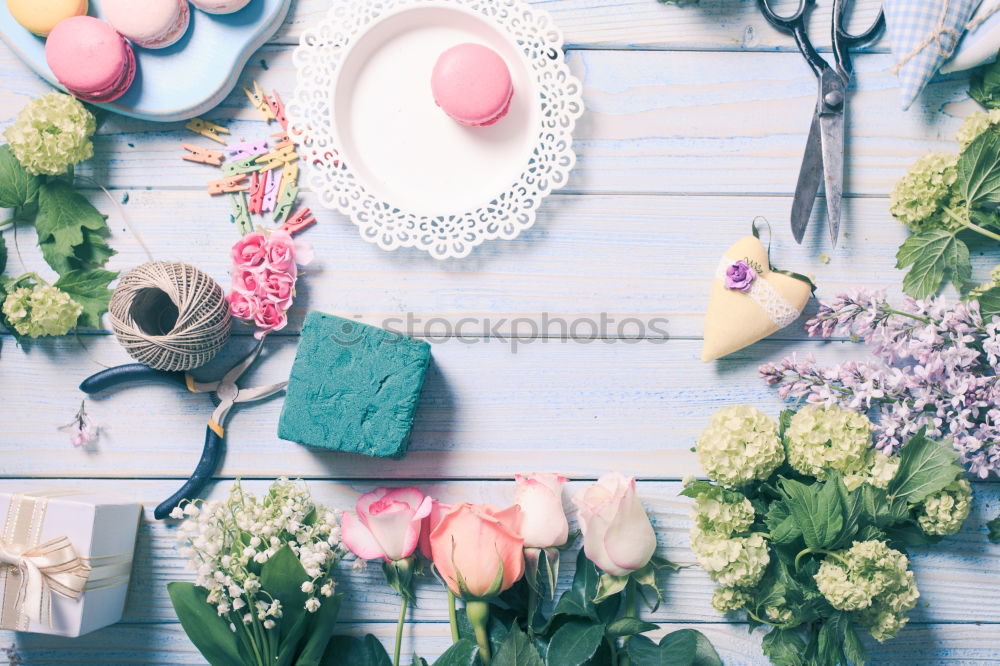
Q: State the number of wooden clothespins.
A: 15